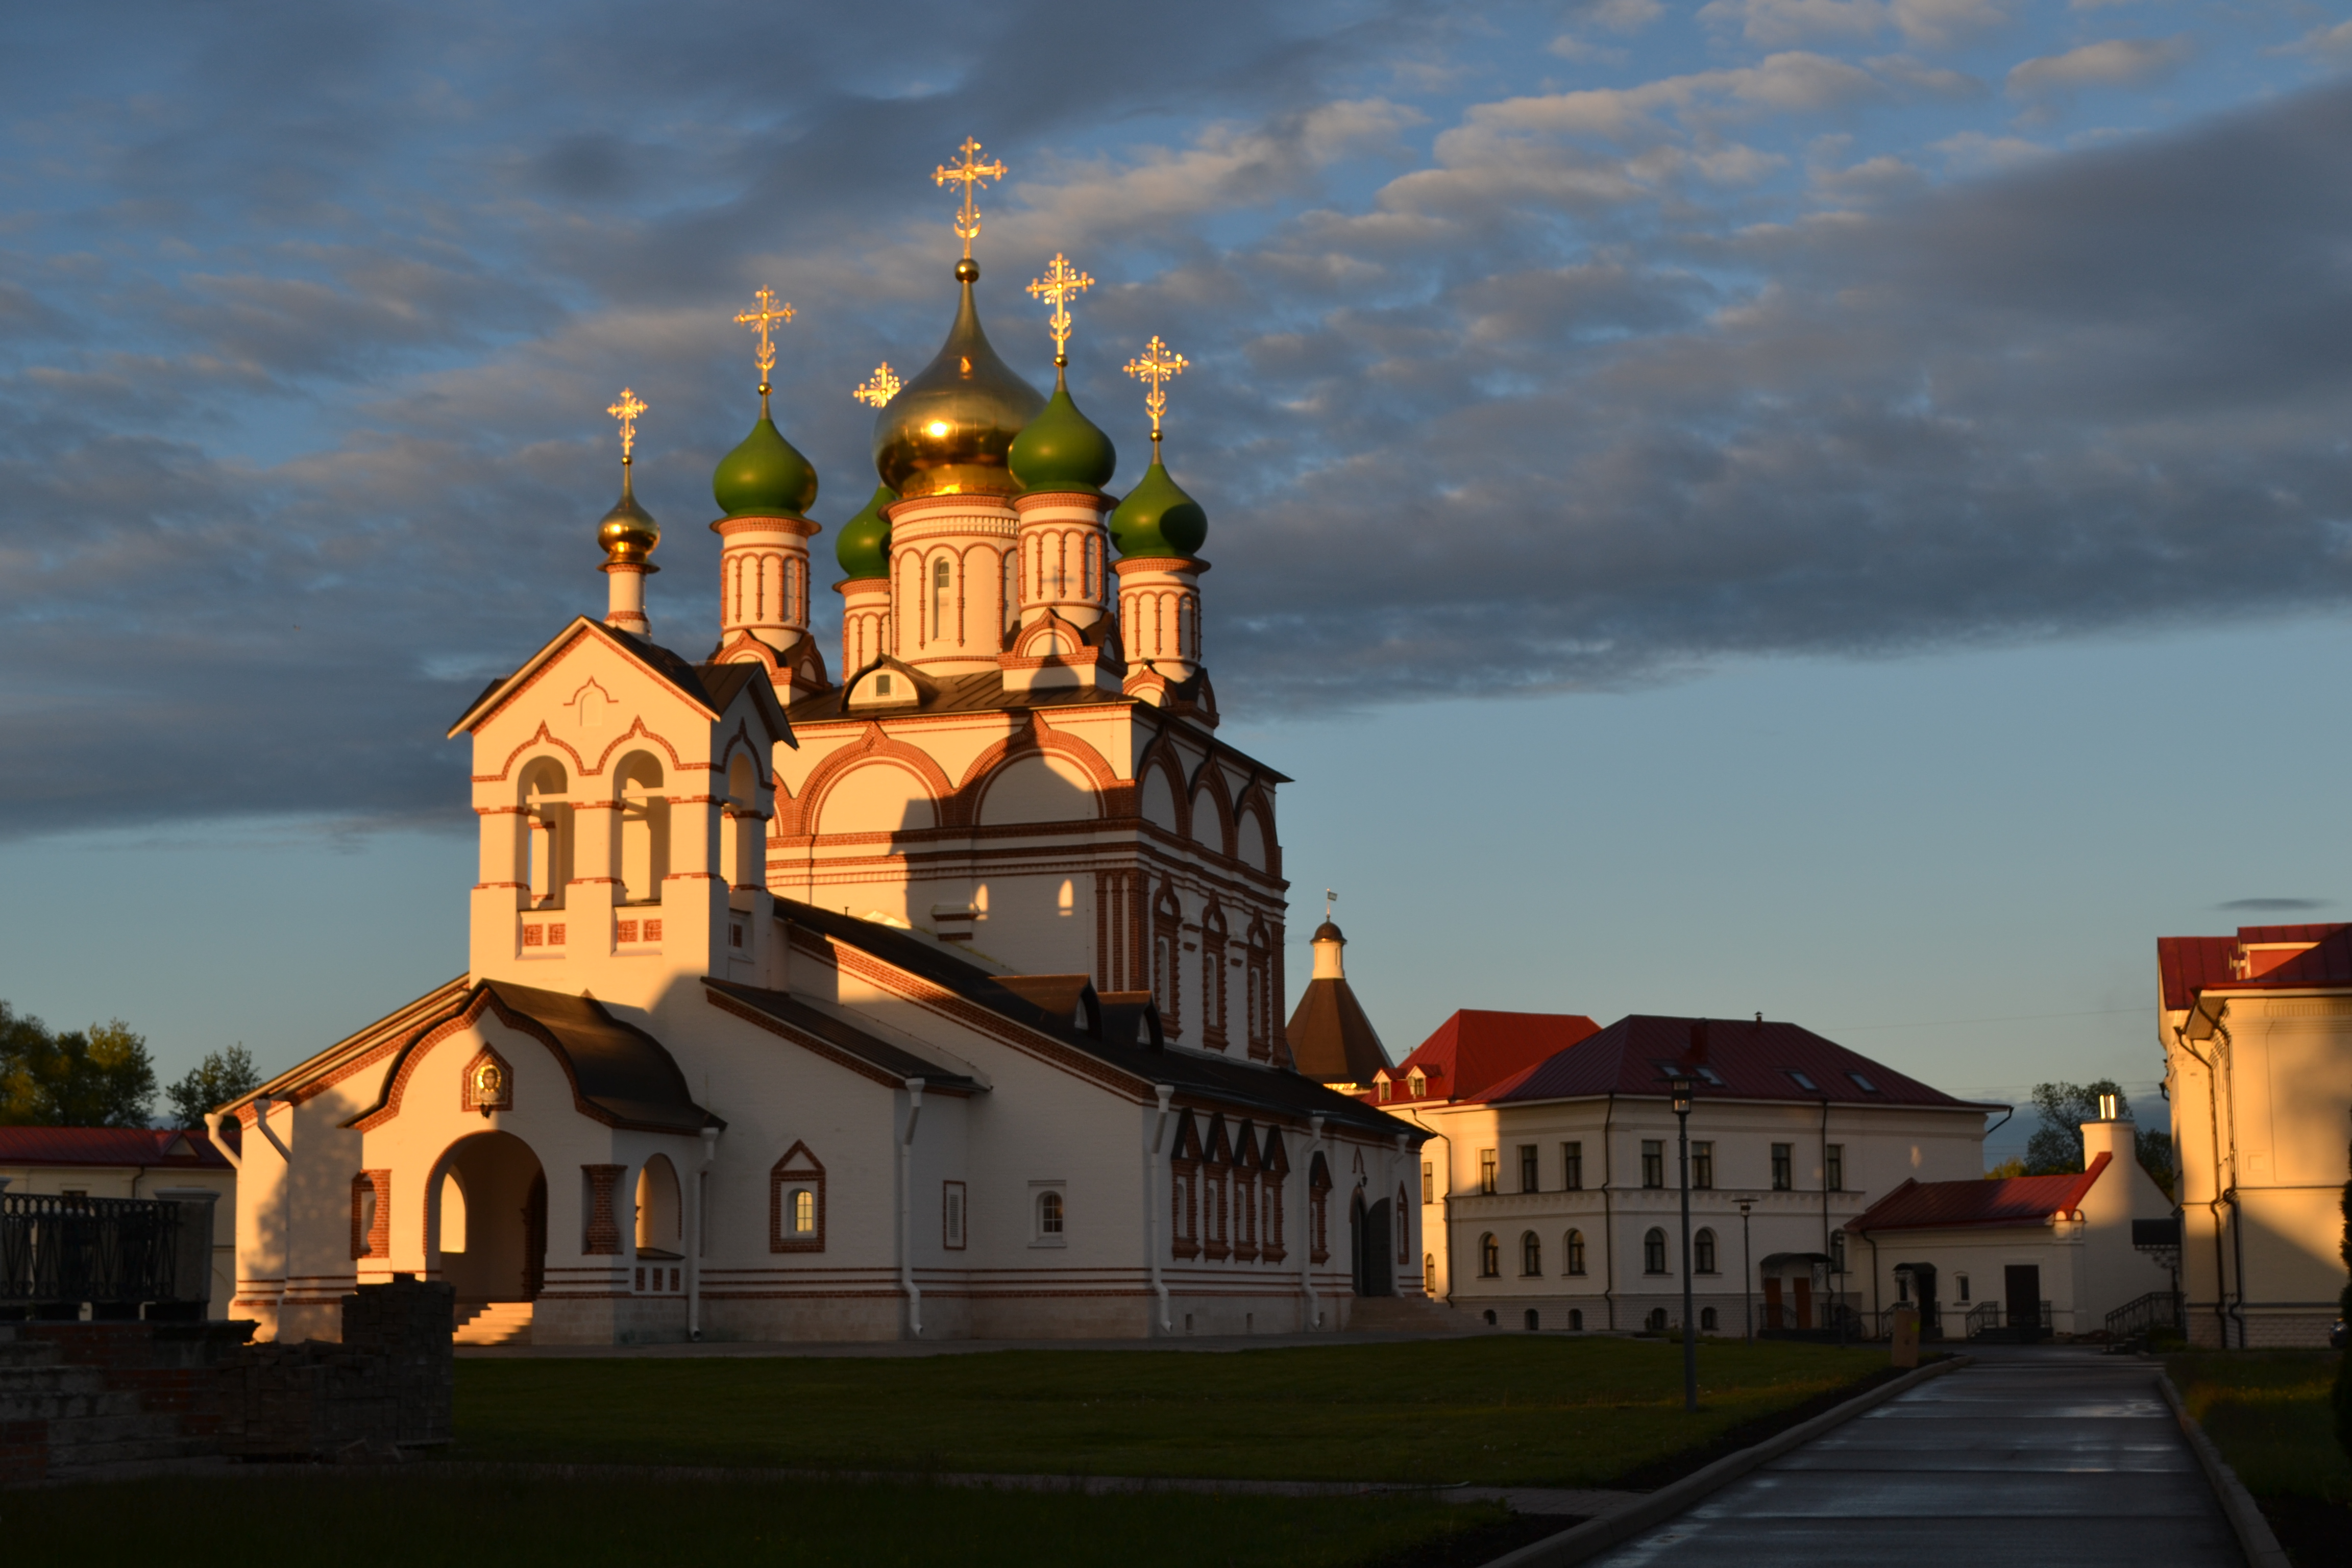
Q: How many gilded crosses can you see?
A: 6